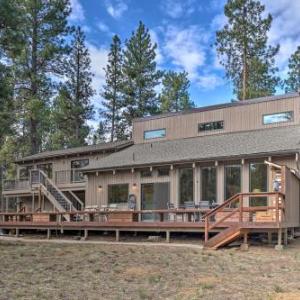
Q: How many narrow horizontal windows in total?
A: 3